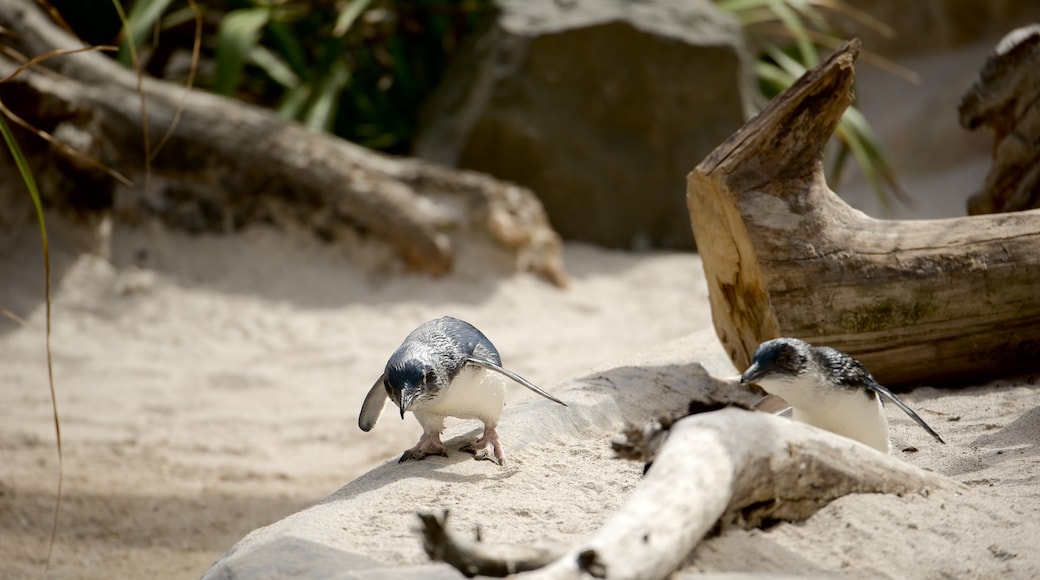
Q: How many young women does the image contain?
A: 0